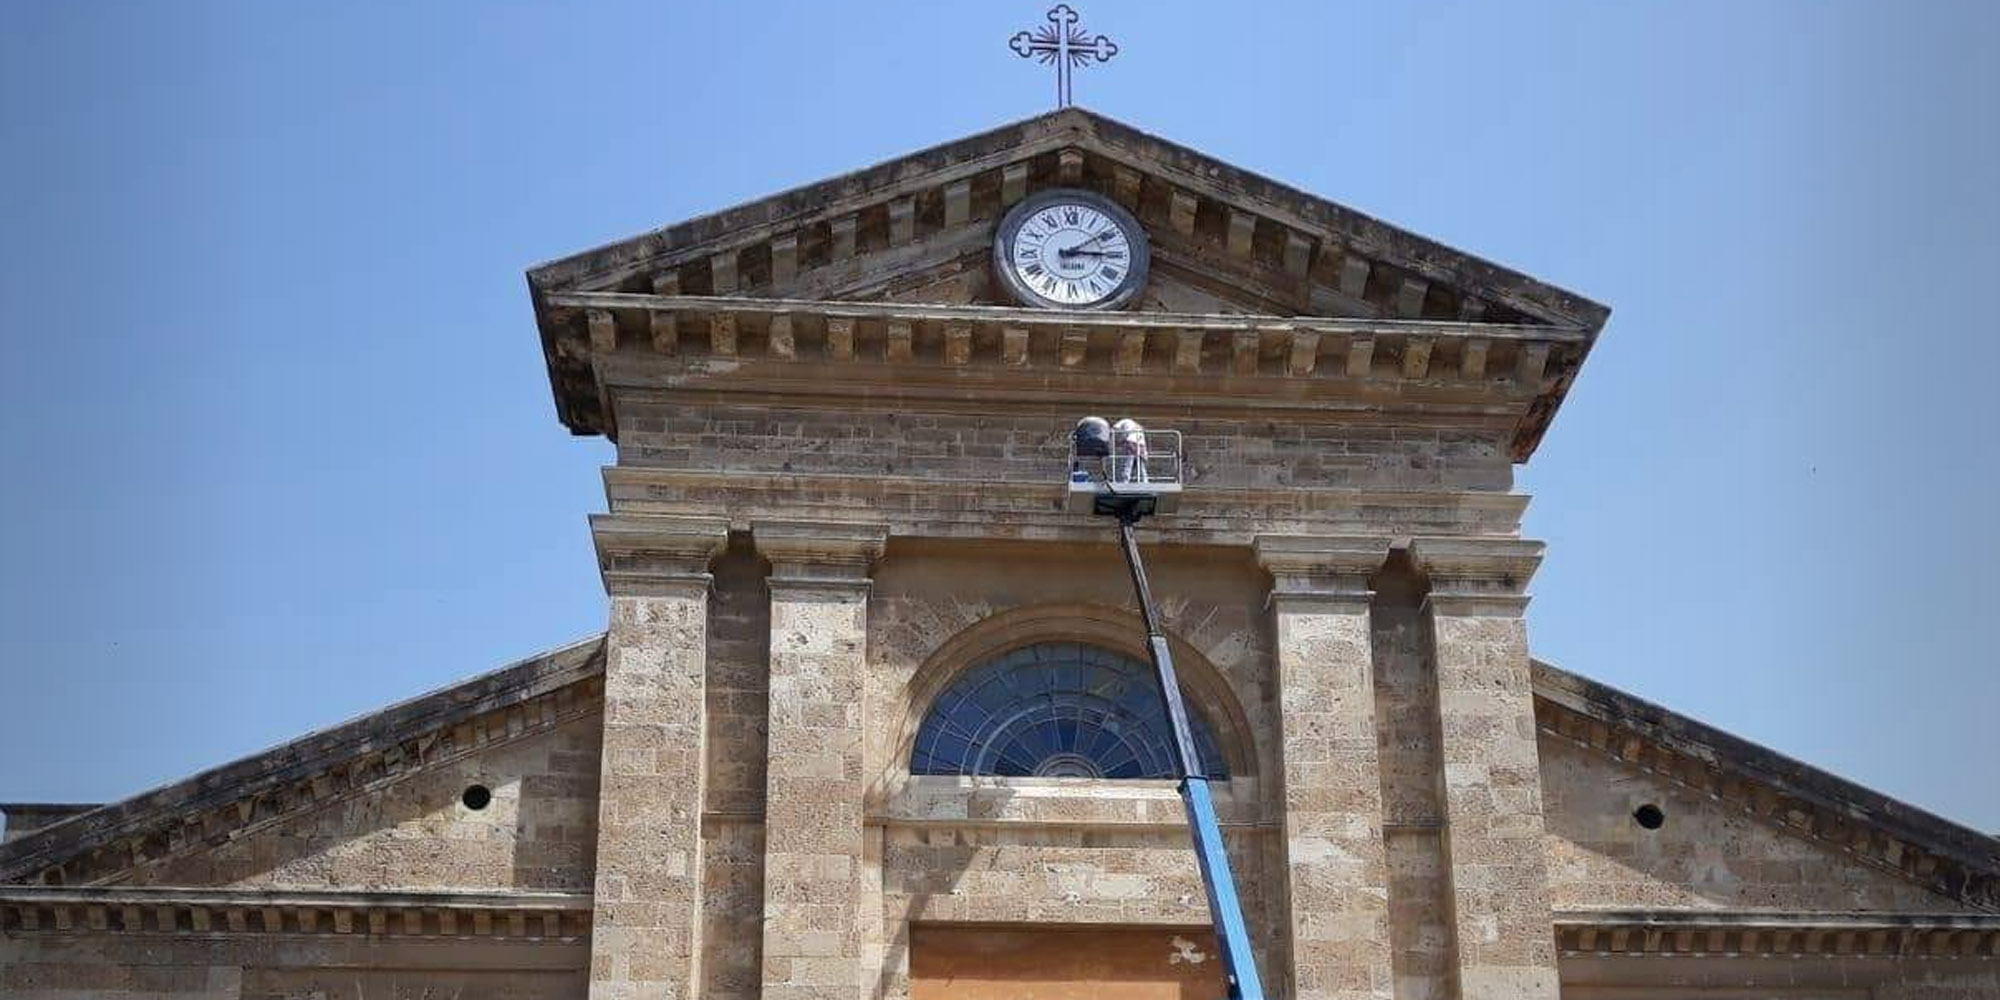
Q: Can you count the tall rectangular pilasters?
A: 4